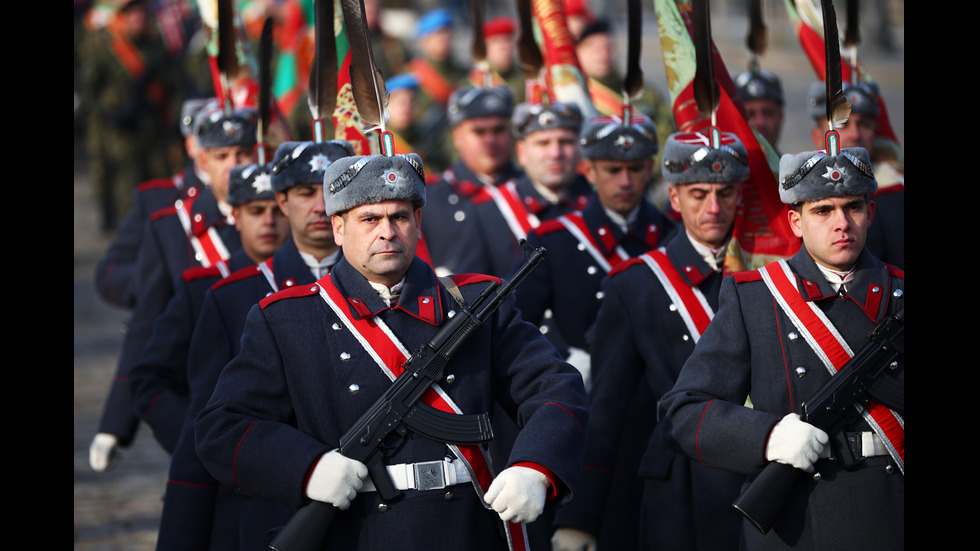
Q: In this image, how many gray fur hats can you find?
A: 12